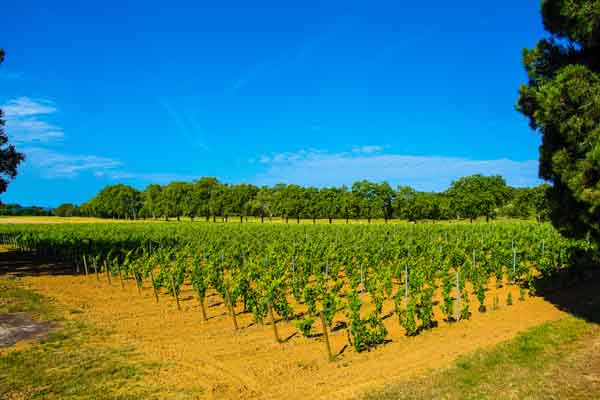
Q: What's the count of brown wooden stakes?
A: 11